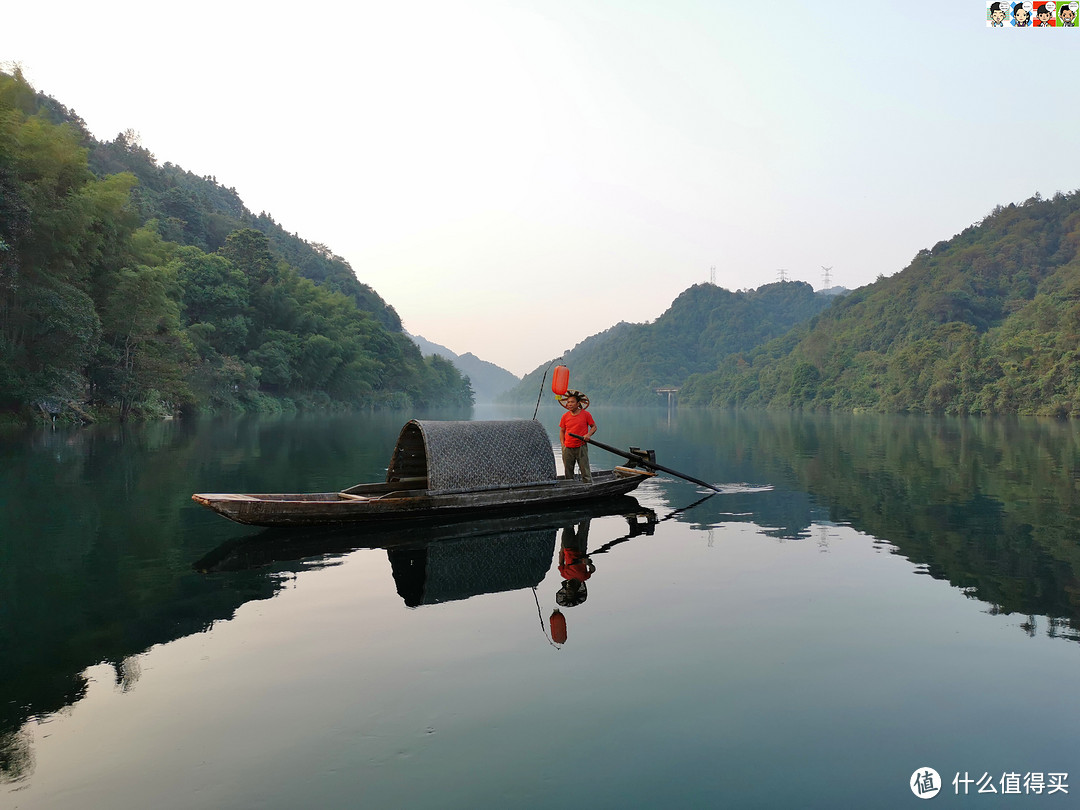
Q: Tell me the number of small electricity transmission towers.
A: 3